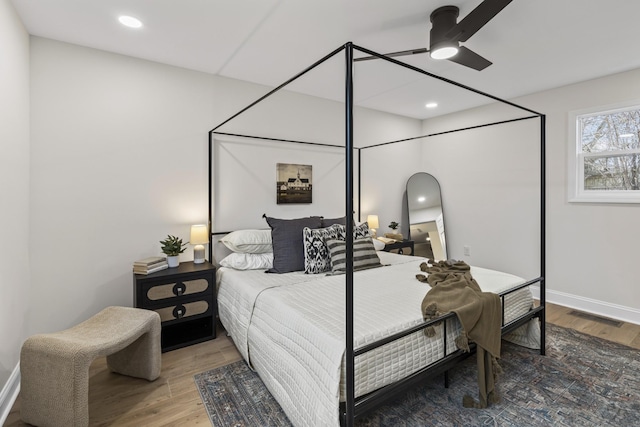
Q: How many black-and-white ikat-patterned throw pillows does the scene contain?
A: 2